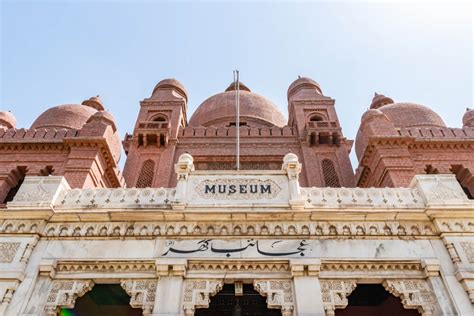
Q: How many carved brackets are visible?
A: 6